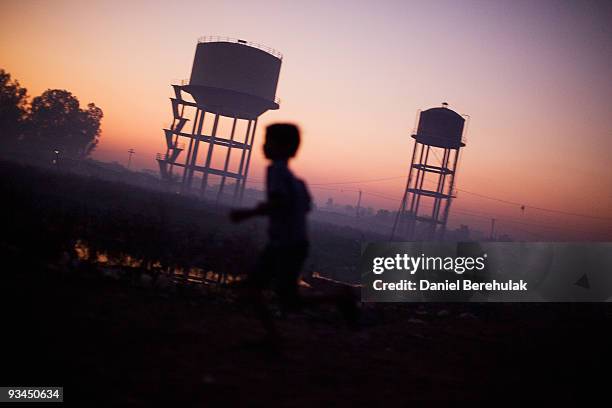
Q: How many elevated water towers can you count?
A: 2